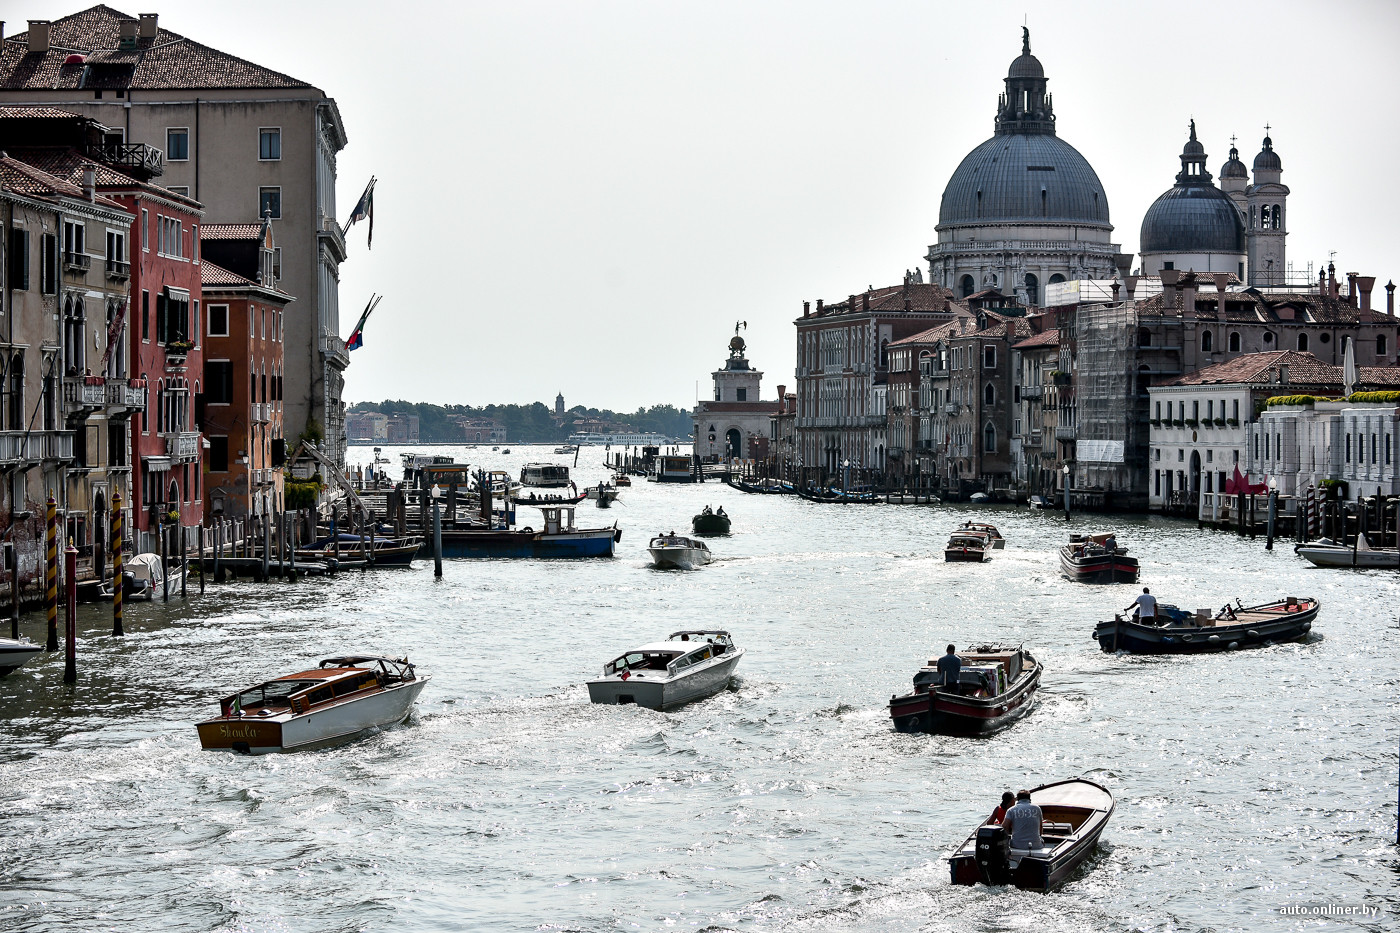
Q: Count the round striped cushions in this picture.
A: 0